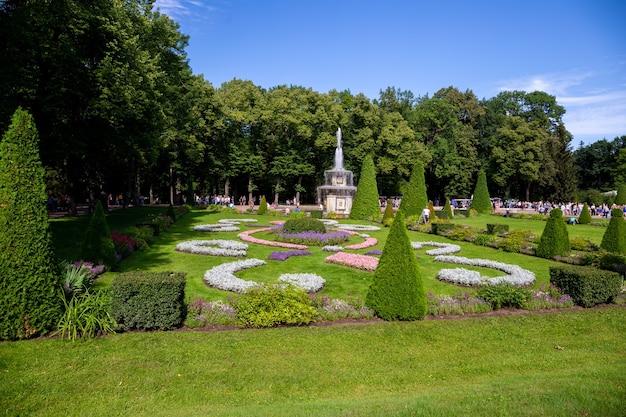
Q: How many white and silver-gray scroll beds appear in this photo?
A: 8